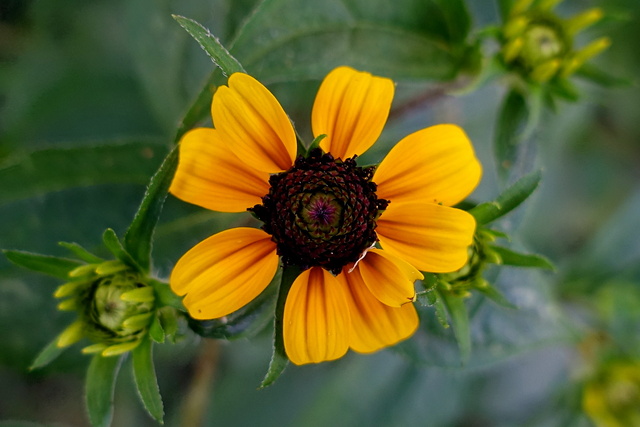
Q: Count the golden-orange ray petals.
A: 9